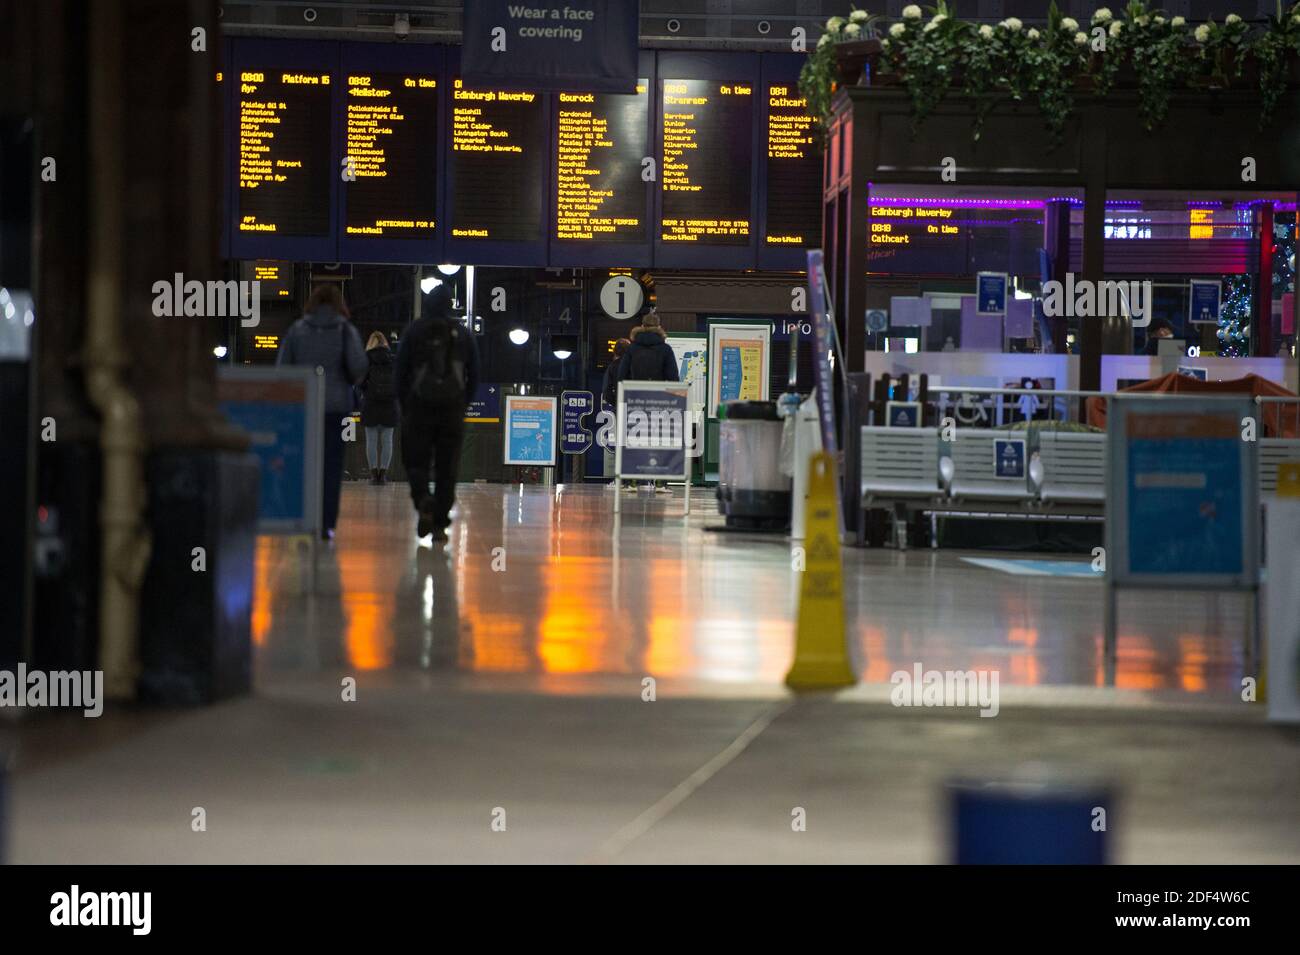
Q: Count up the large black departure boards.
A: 6